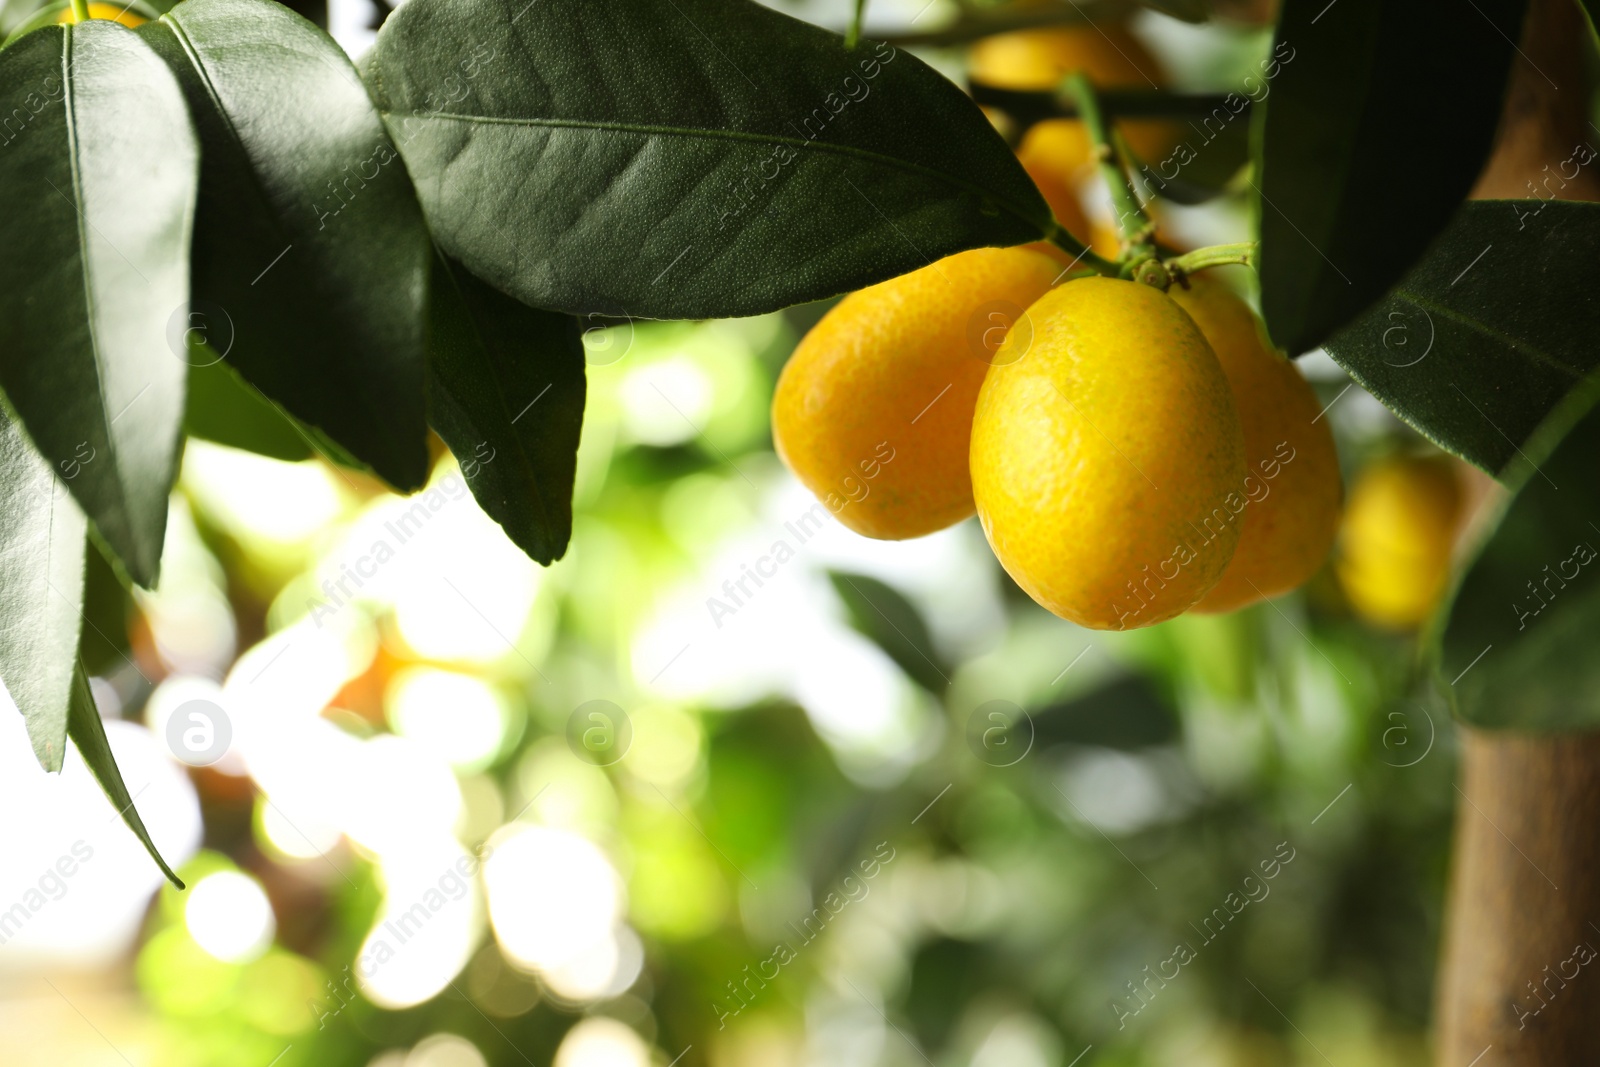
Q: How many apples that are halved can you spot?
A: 0